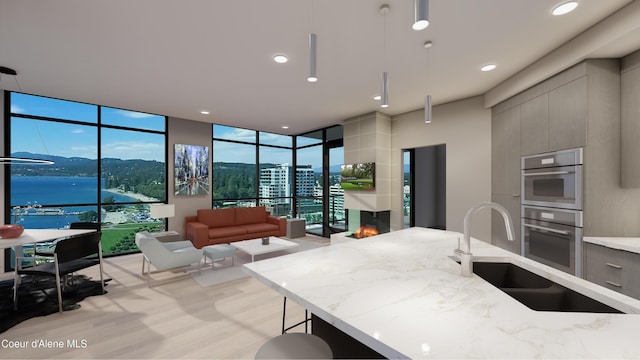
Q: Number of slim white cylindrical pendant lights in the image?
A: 4